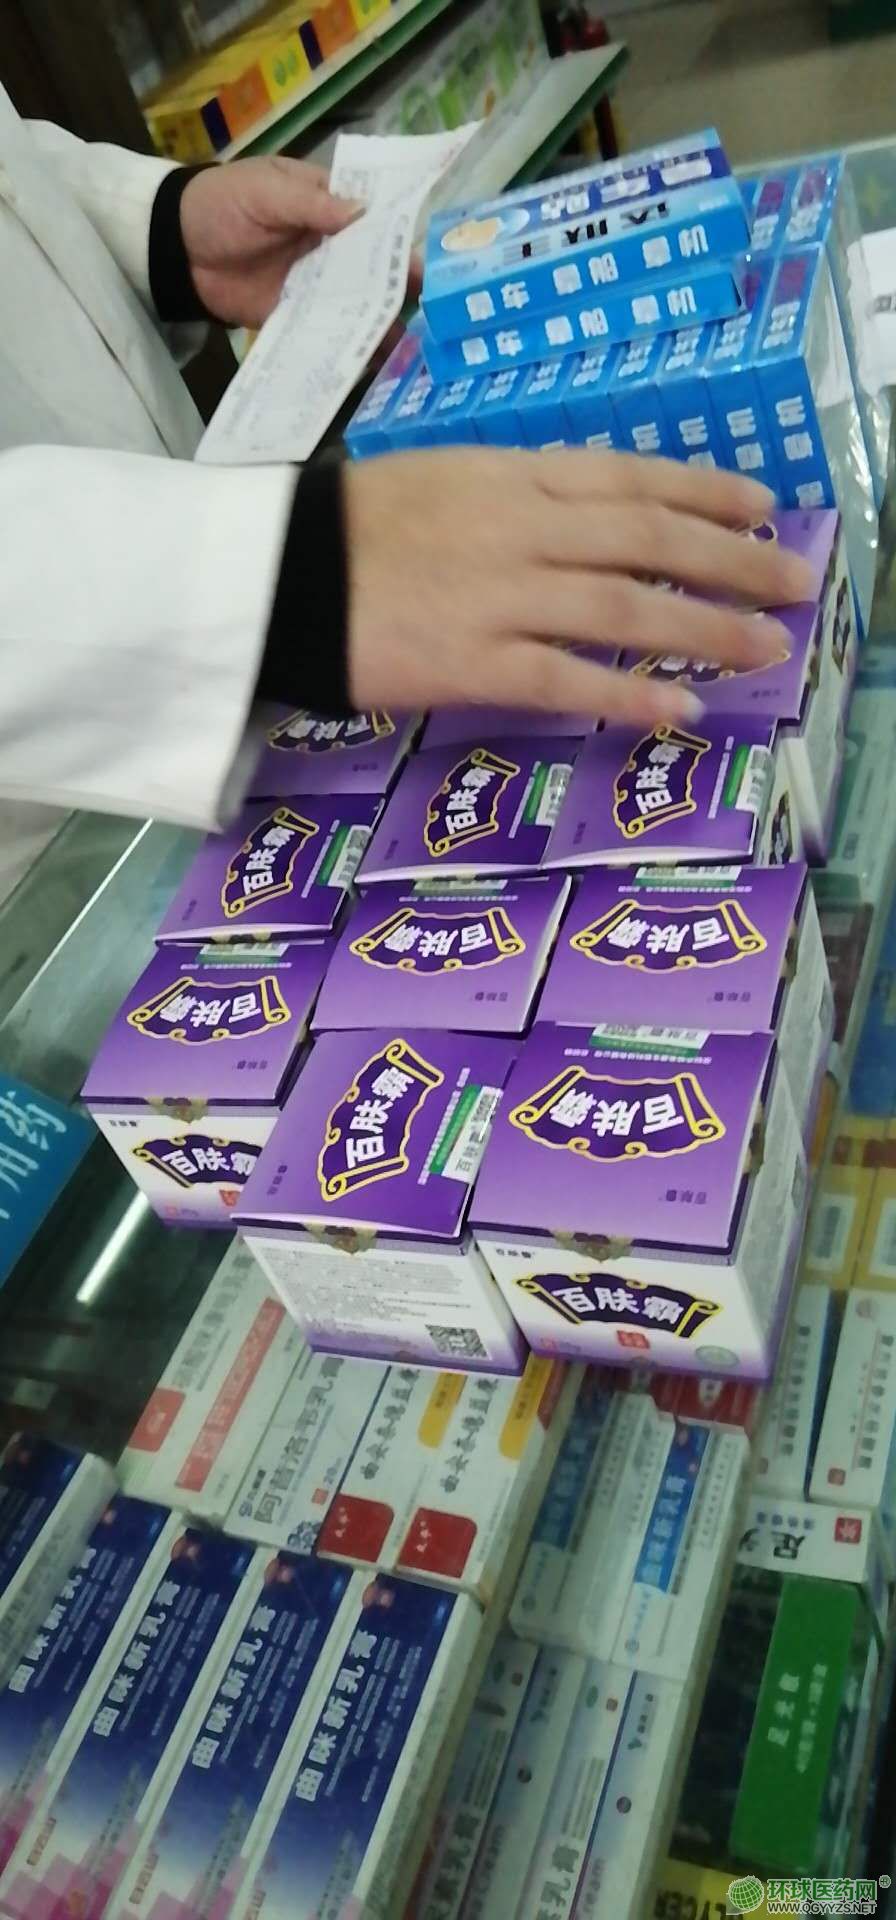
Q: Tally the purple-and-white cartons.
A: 12